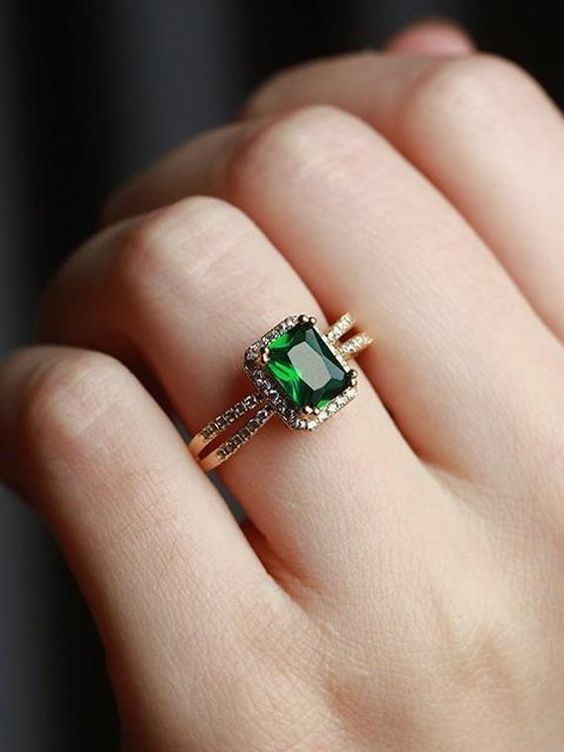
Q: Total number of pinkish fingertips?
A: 1